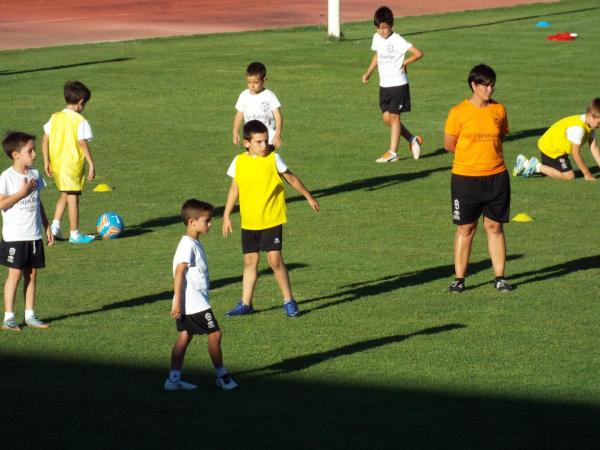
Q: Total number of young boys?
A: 7